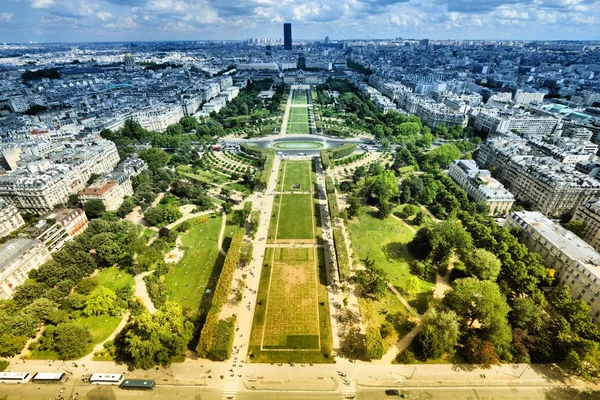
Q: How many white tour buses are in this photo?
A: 3